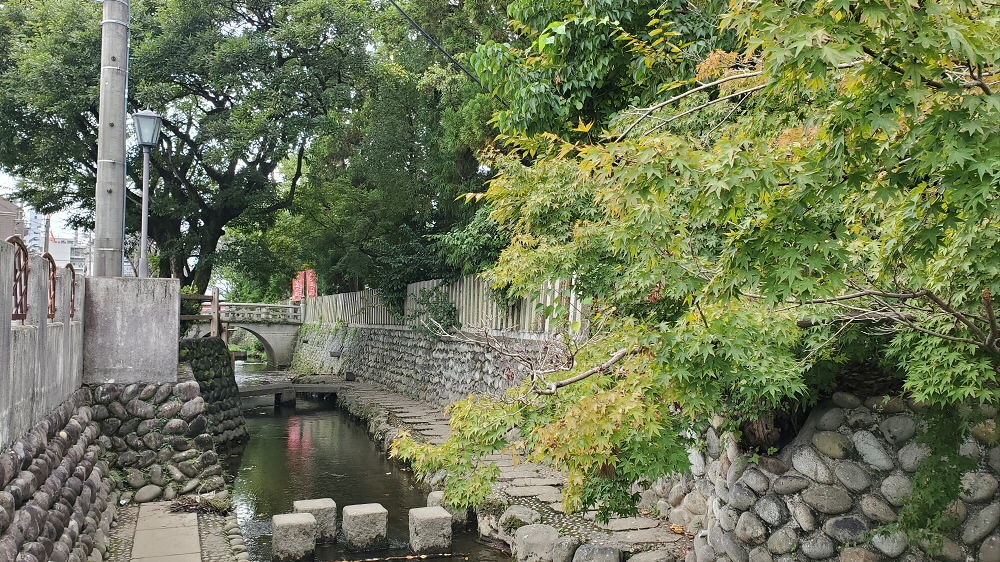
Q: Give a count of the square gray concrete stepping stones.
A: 5